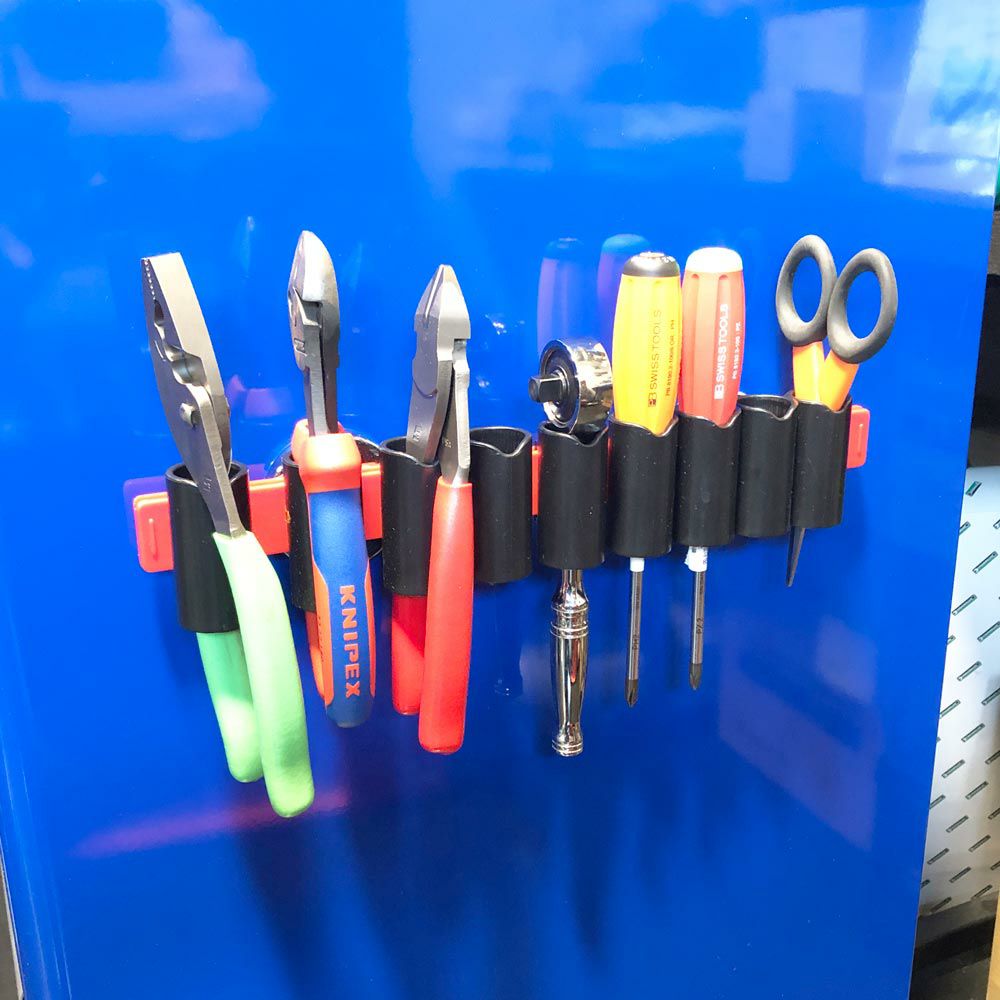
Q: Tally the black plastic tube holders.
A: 9